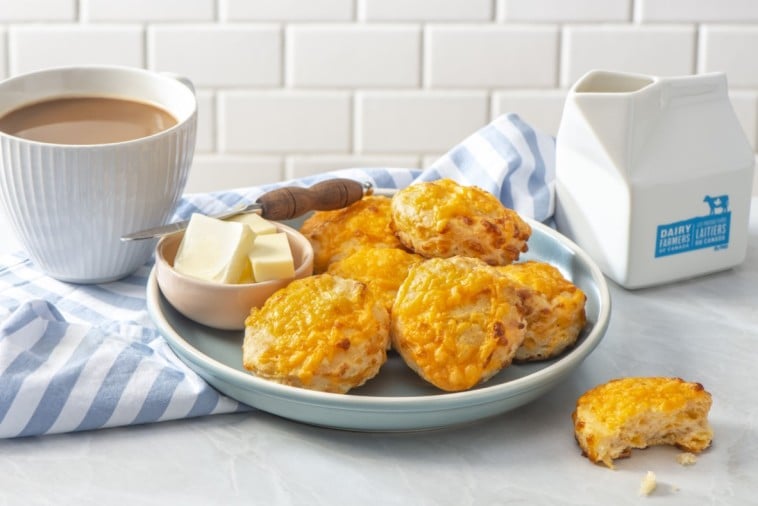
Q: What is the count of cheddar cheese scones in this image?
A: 7